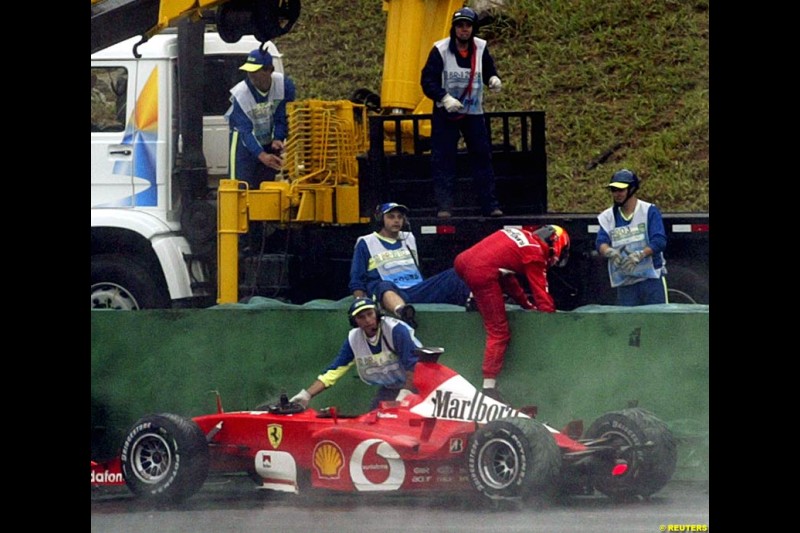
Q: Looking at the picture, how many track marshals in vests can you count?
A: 5